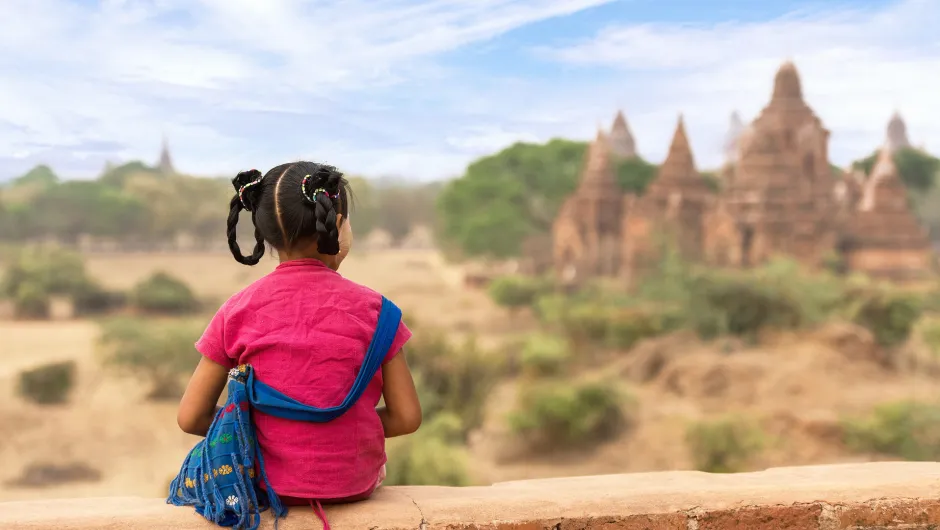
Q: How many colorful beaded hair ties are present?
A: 2